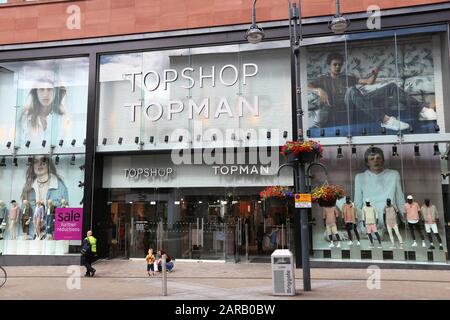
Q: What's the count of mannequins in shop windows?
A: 12